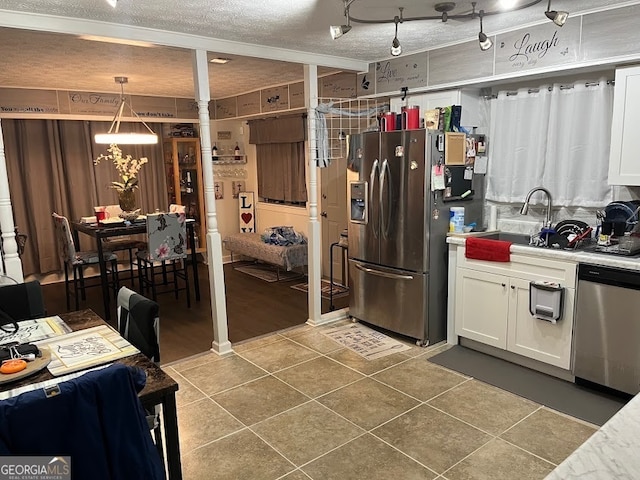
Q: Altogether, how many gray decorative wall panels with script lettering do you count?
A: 2